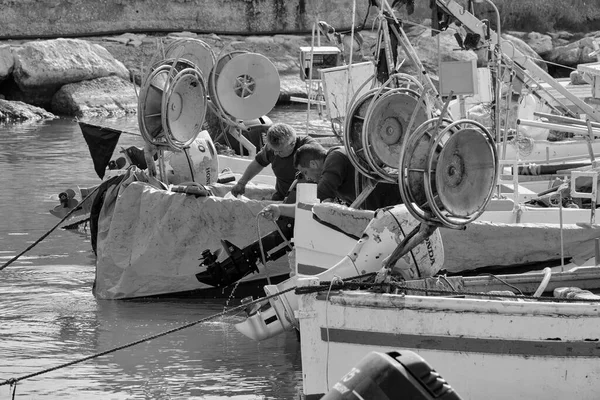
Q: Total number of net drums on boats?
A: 5